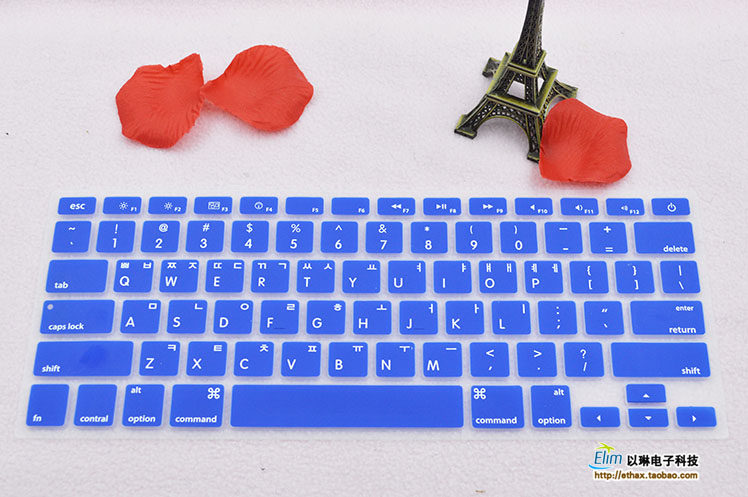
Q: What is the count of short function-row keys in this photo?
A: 14